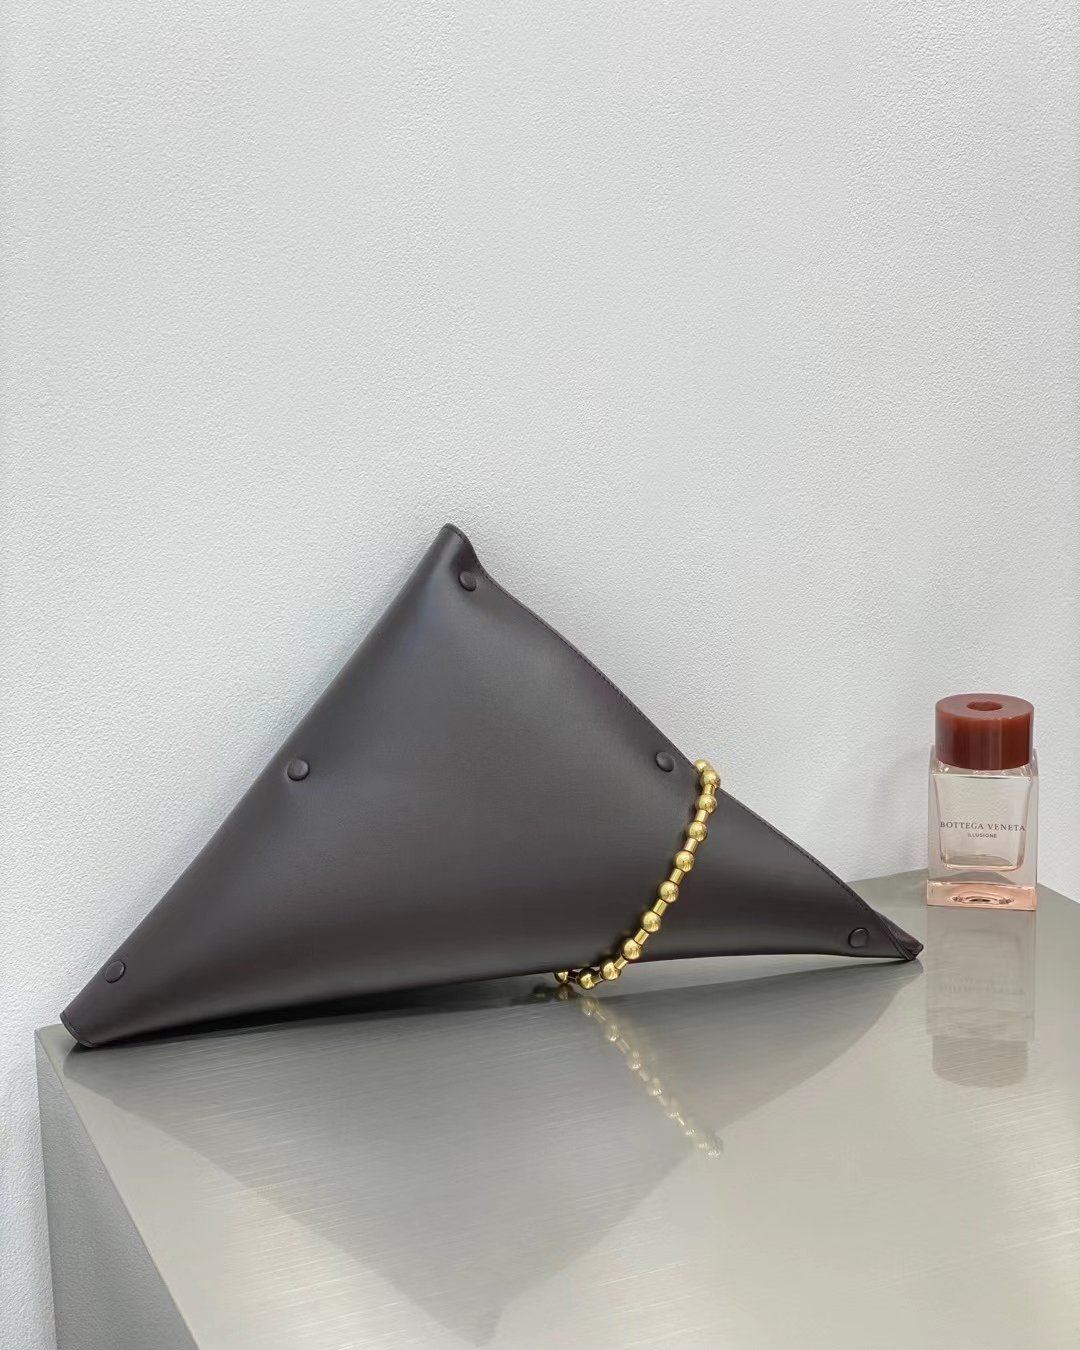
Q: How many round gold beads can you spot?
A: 11